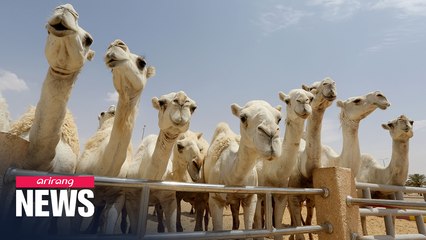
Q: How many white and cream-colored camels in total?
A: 10